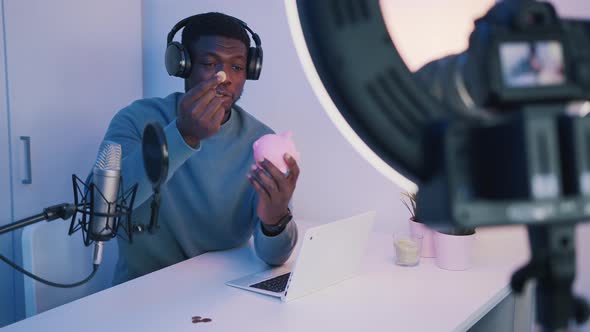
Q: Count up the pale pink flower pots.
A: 2